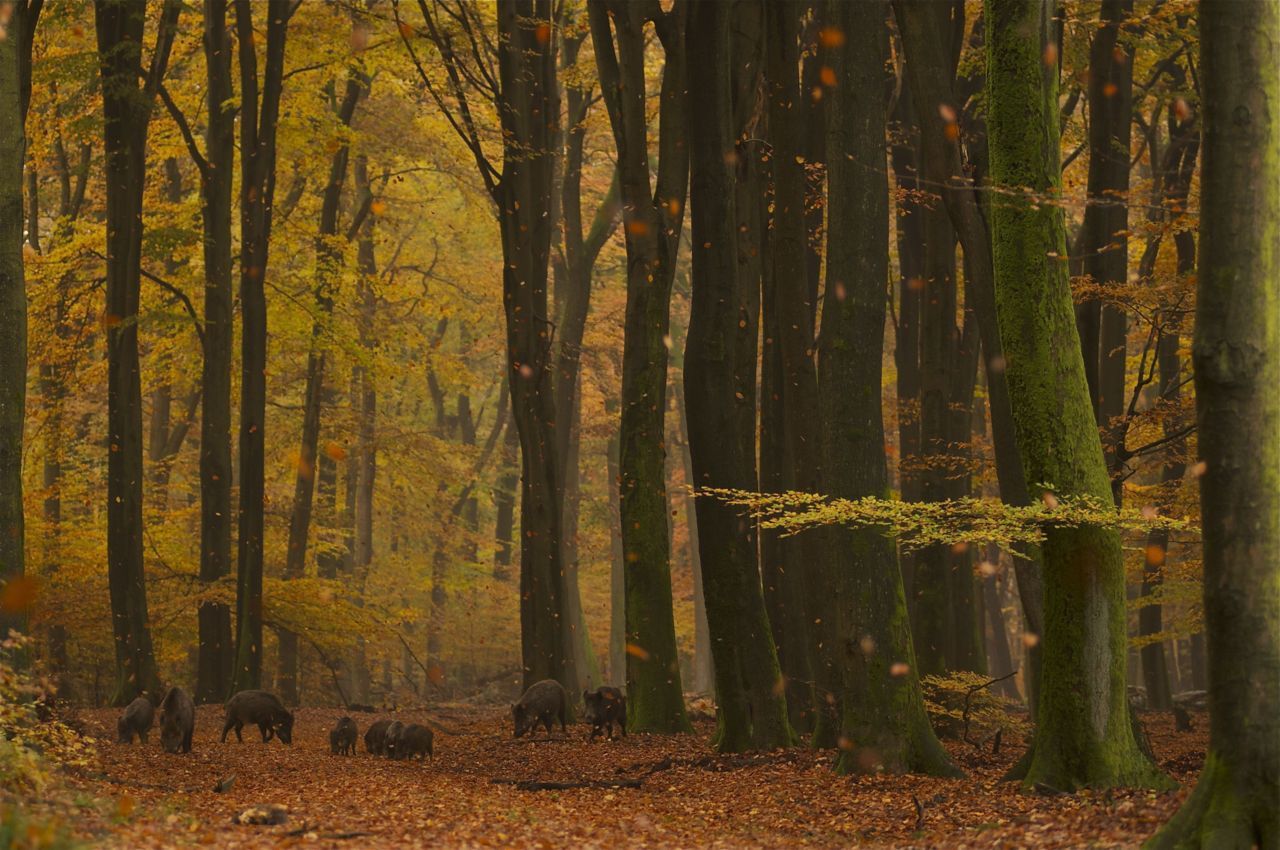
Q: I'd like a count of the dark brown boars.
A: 9